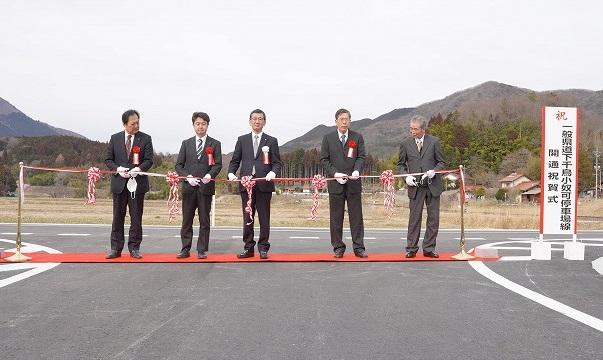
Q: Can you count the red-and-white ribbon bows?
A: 5